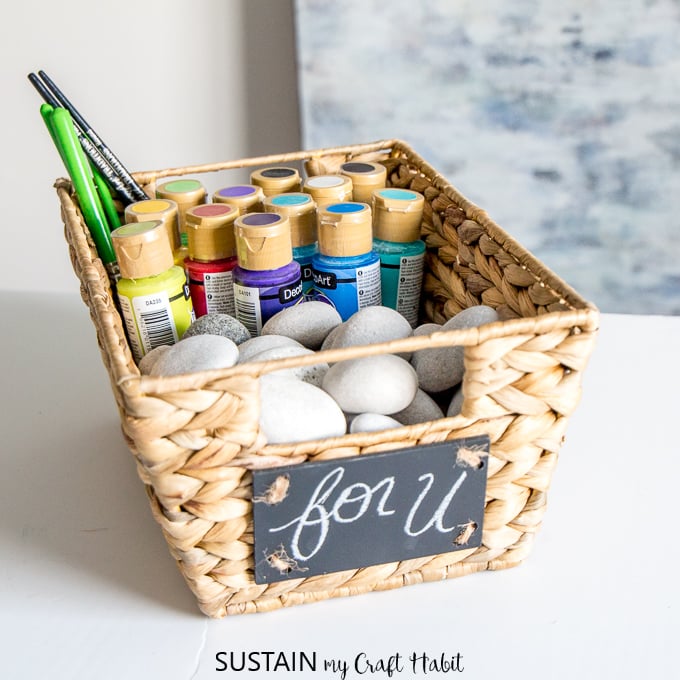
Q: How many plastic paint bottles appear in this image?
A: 12